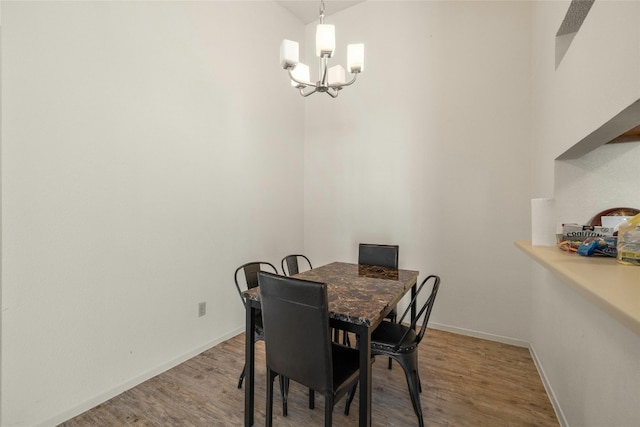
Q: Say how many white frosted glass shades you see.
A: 5